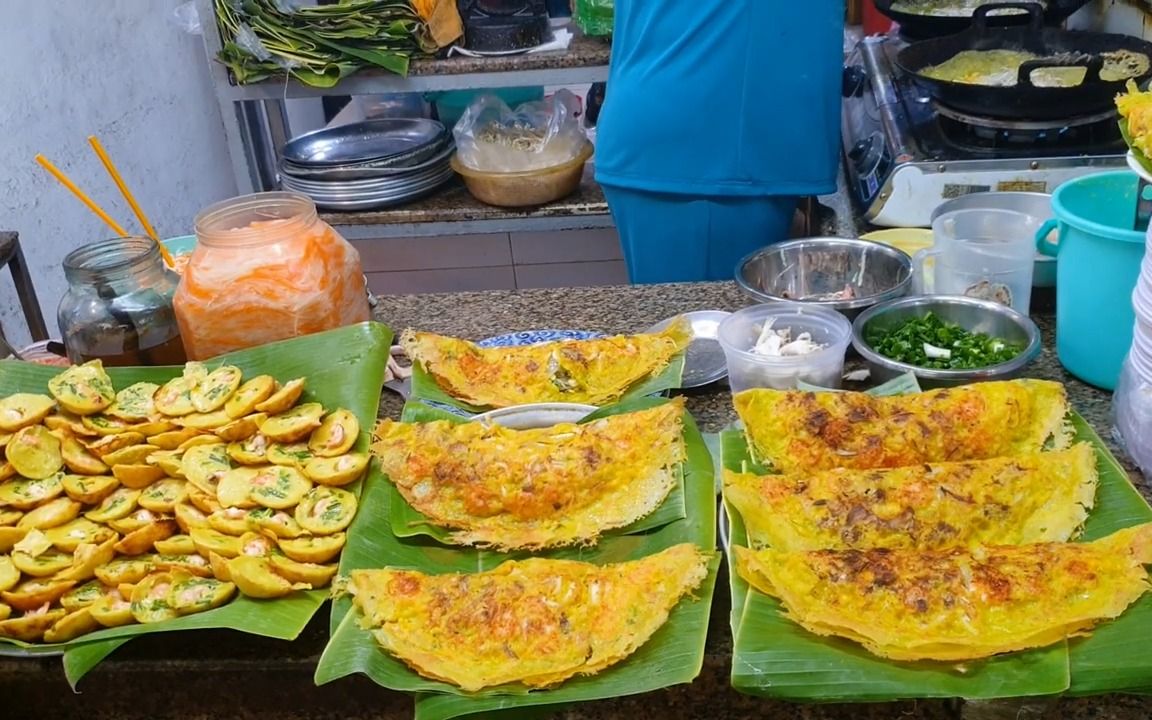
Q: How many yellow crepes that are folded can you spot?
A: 6